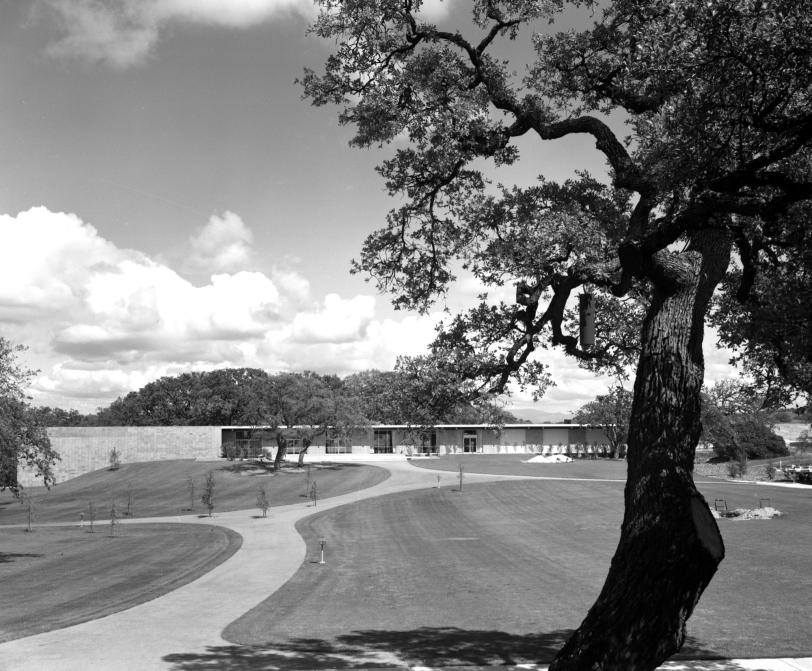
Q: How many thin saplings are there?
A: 11